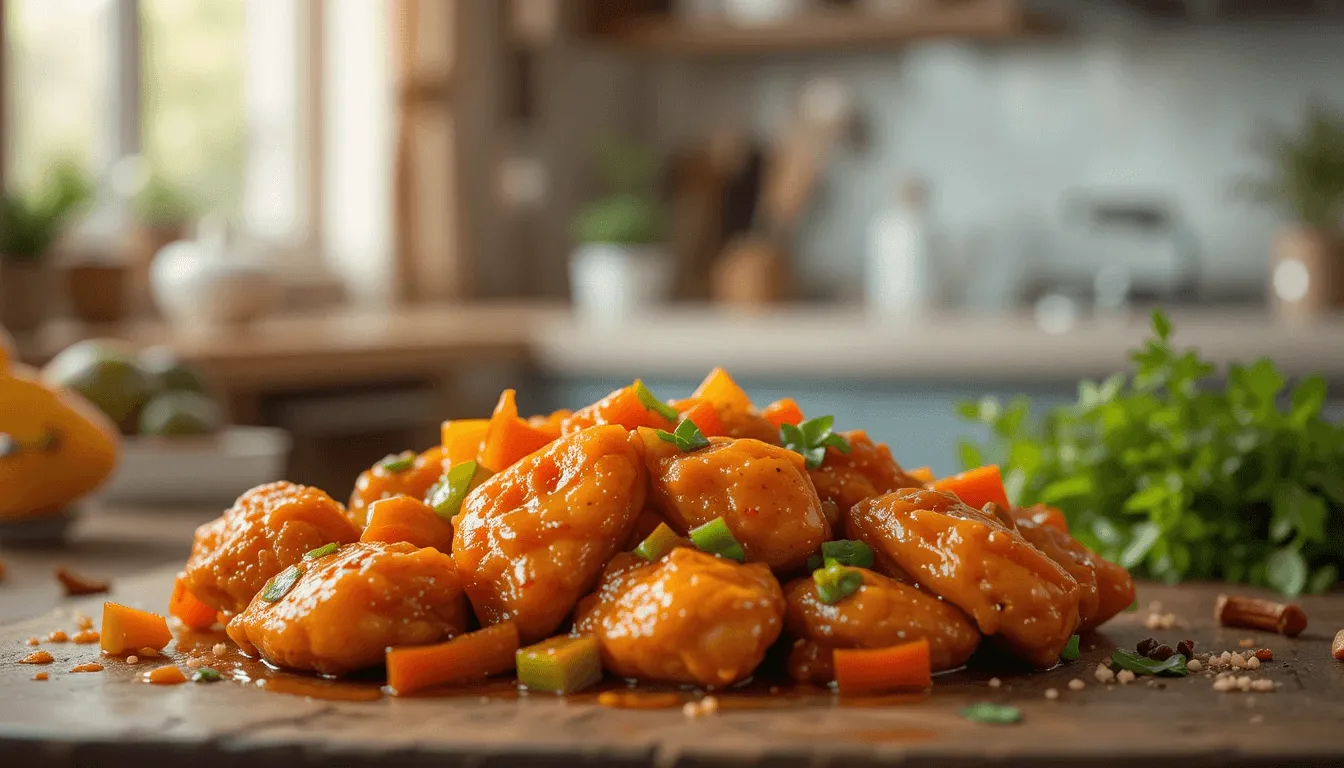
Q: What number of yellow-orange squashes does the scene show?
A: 1